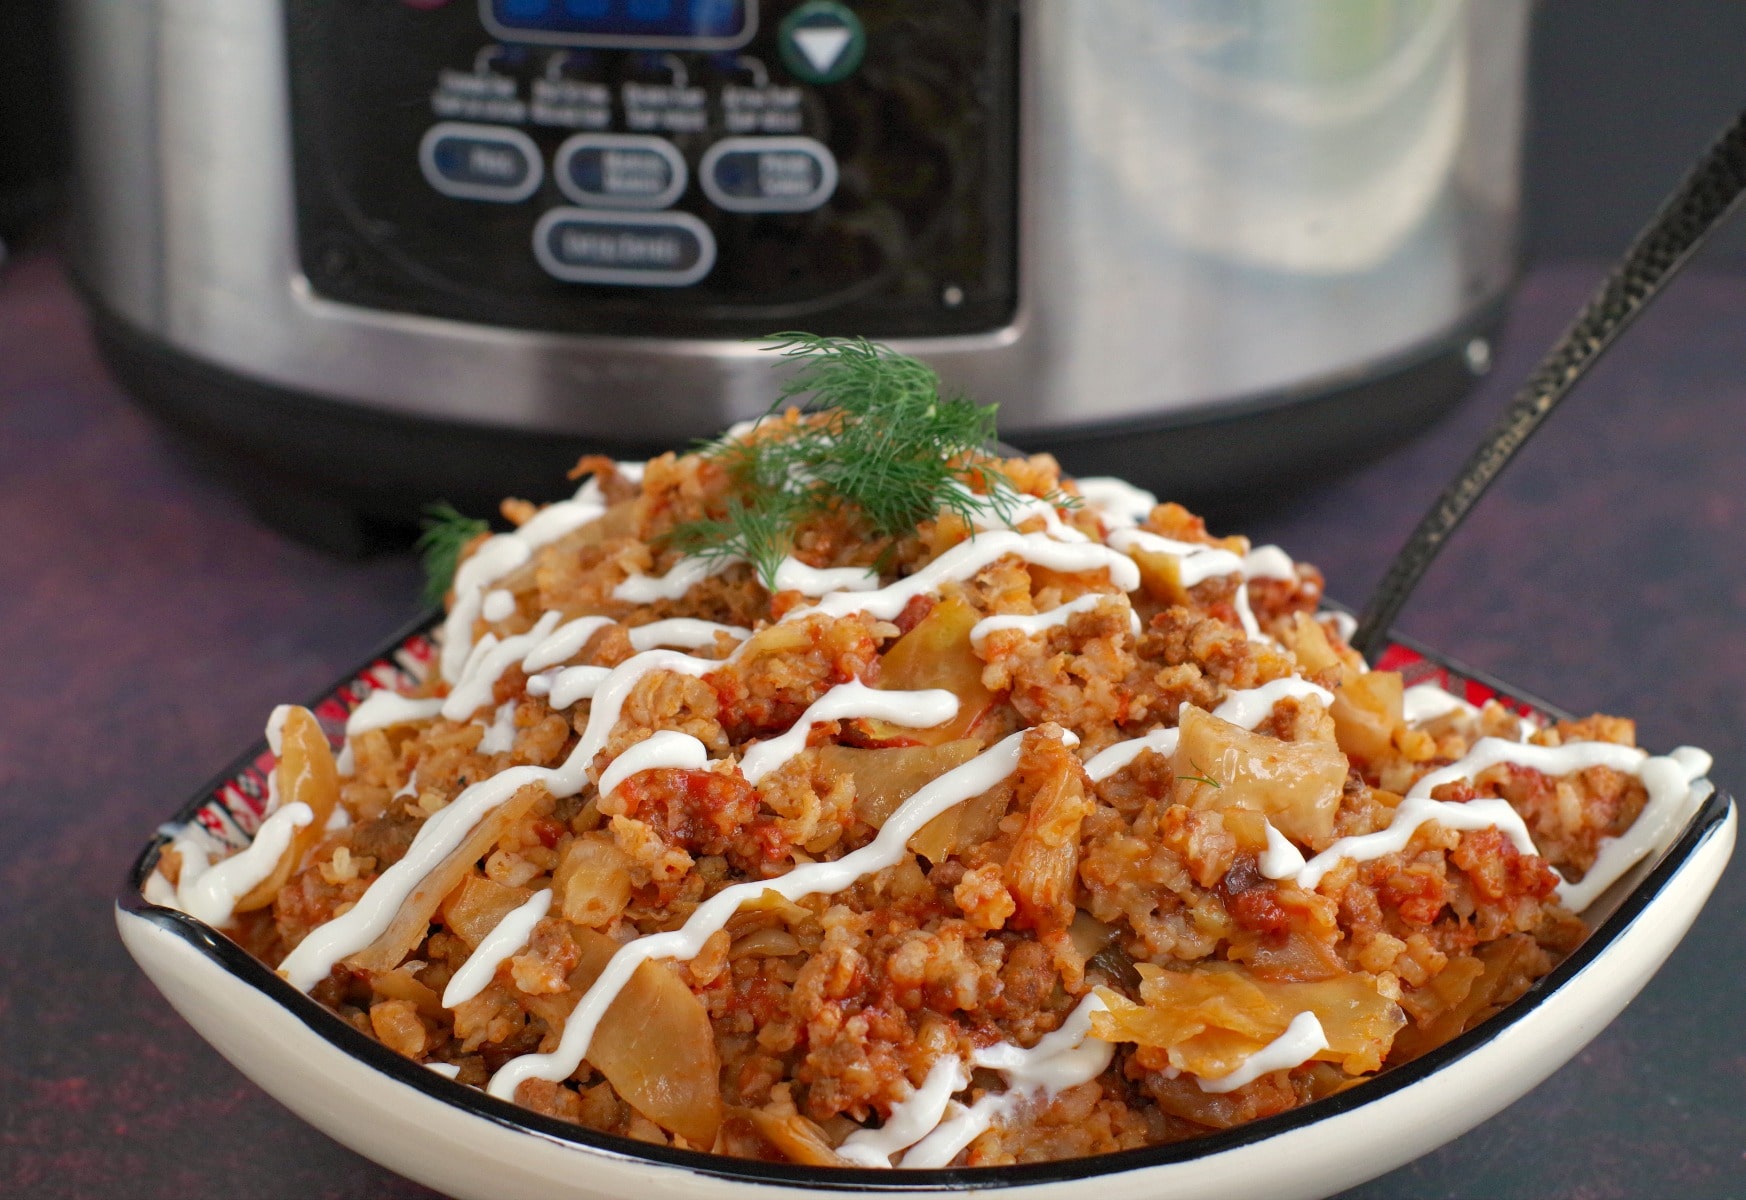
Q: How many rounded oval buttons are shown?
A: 4